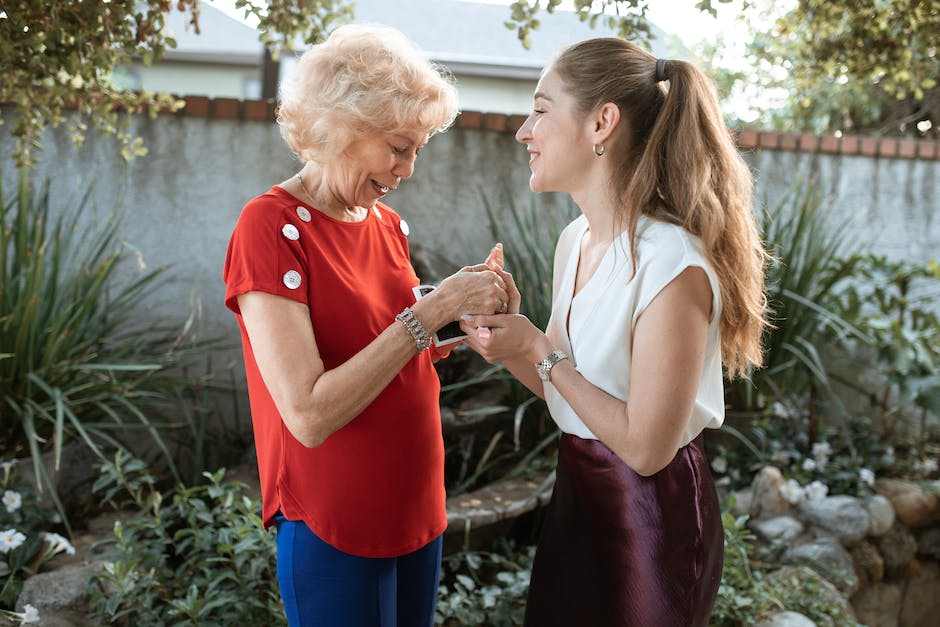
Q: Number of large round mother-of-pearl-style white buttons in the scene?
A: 5